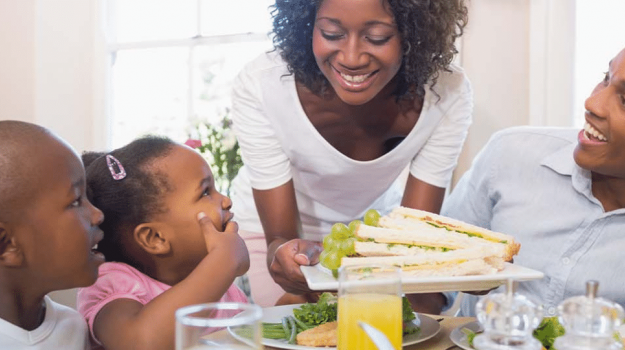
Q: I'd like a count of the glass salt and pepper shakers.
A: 2